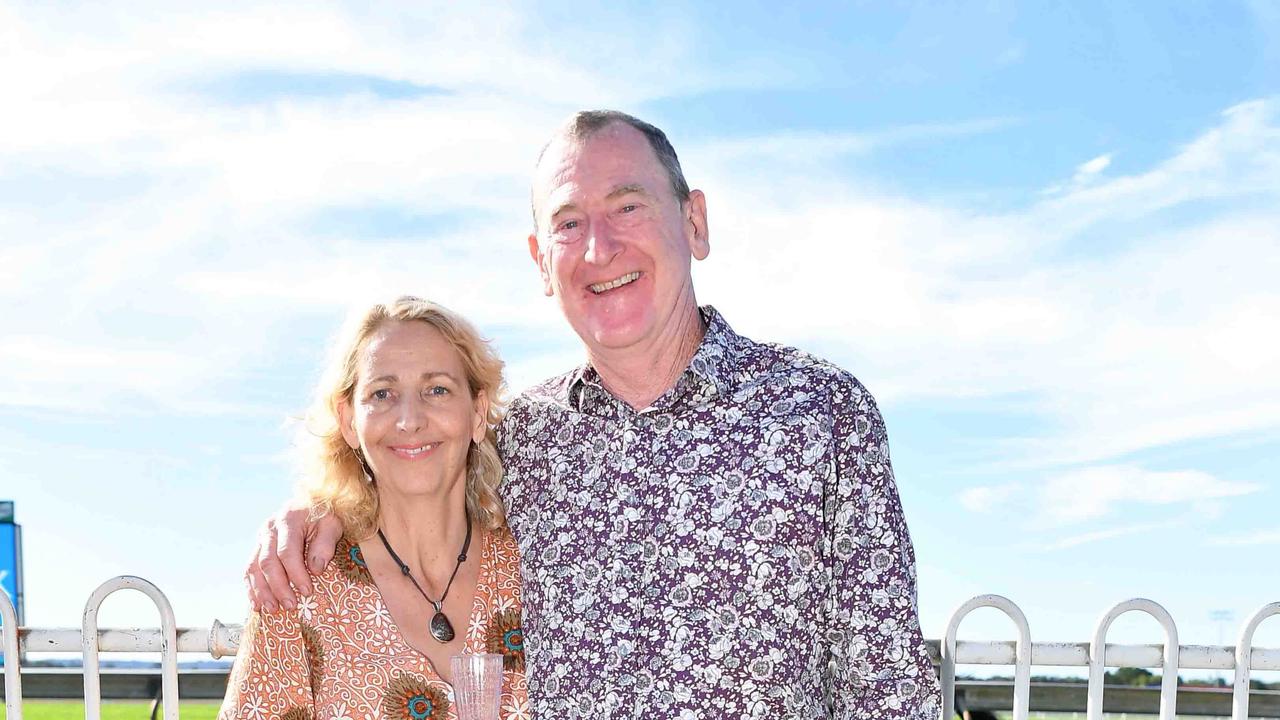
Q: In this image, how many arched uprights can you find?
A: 5